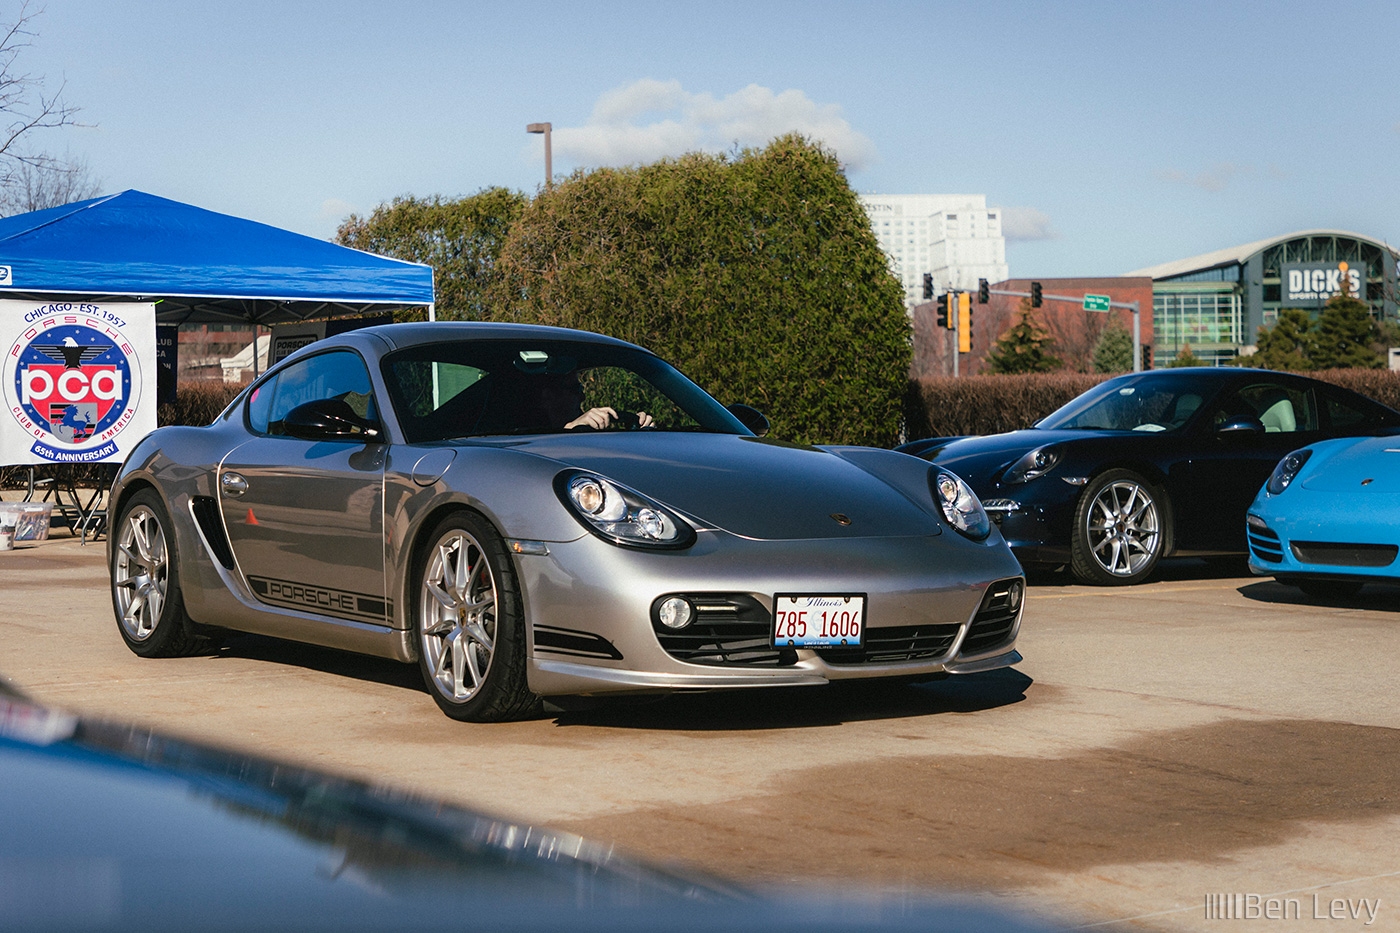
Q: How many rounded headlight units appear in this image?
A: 4